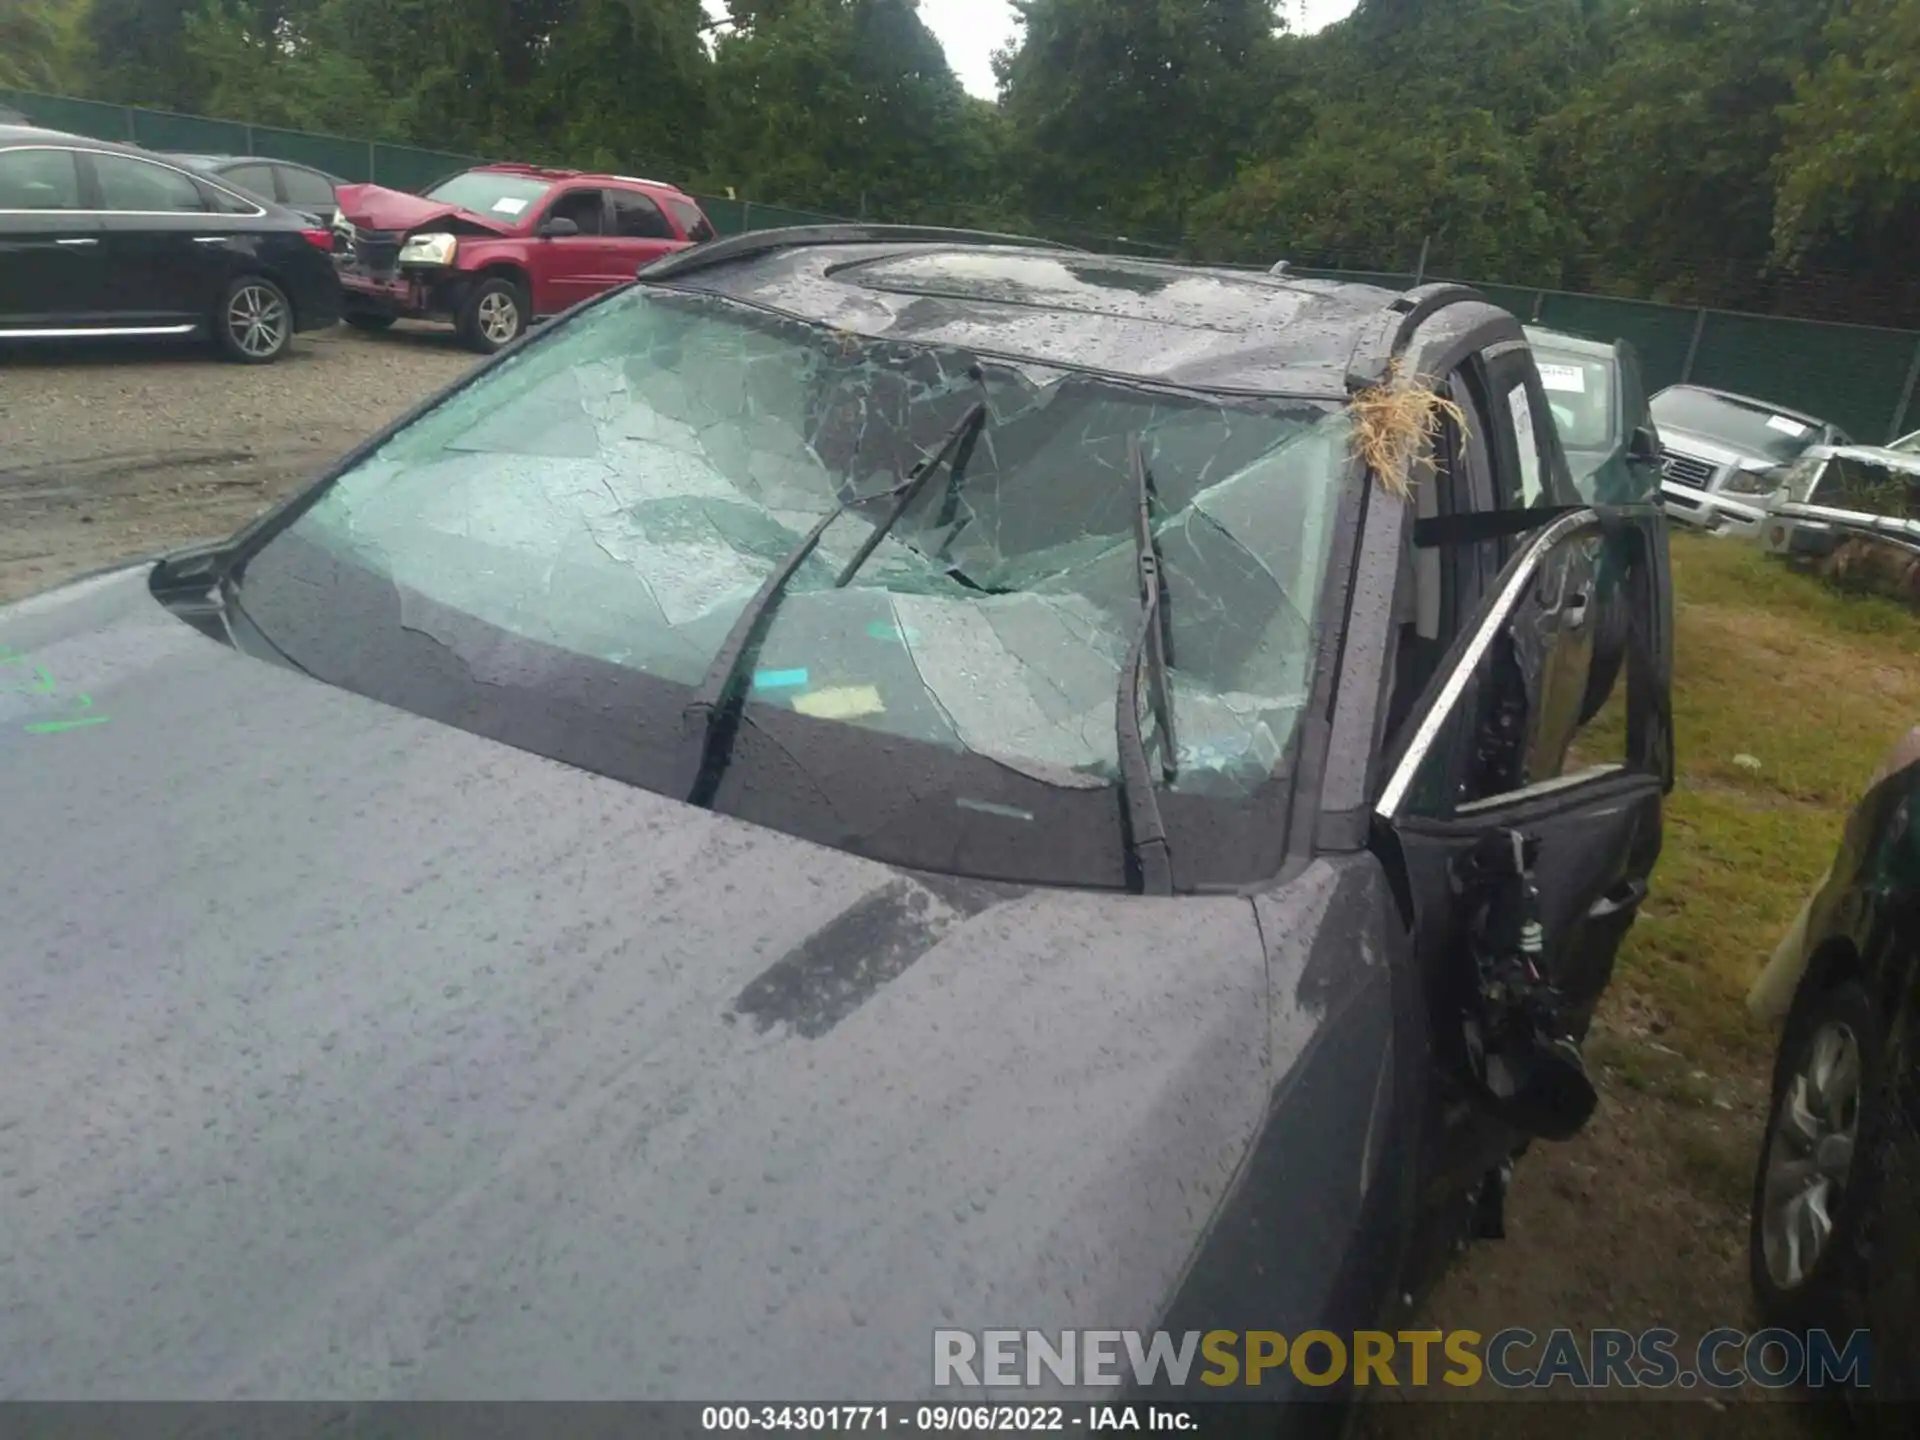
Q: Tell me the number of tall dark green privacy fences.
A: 1